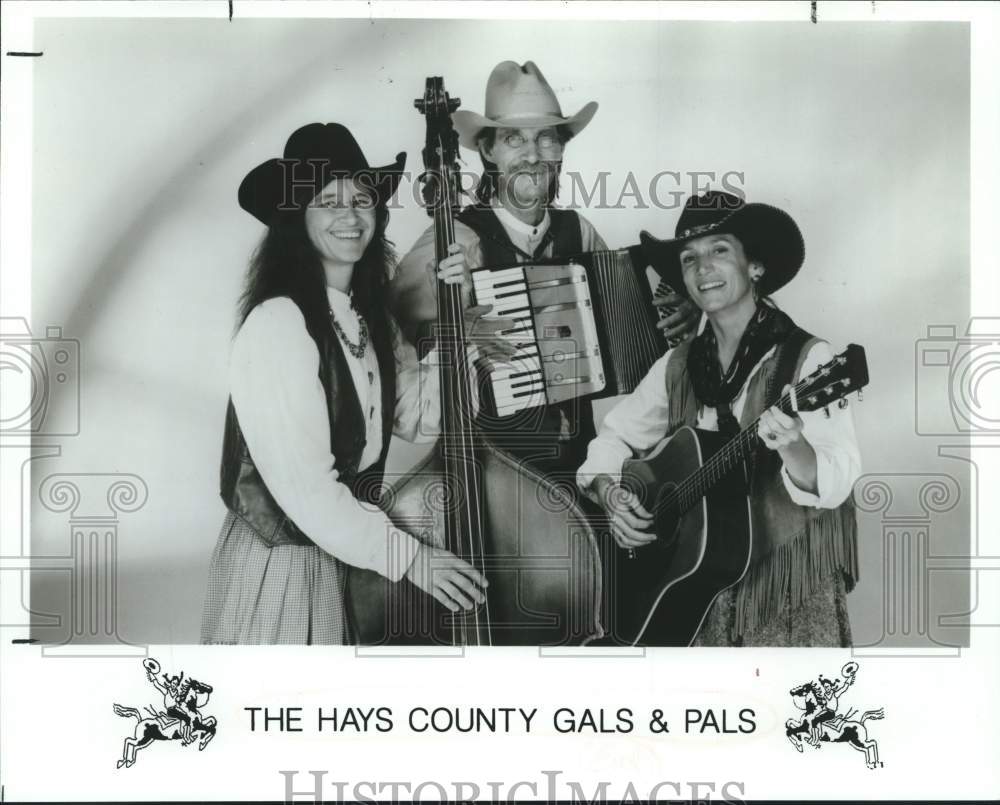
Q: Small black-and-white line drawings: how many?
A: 2